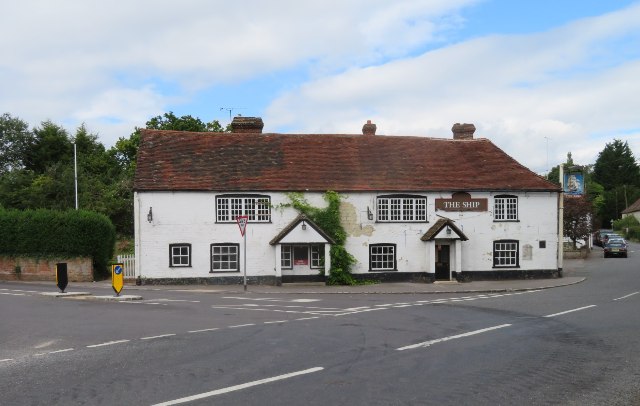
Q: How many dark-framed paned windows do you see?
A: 9